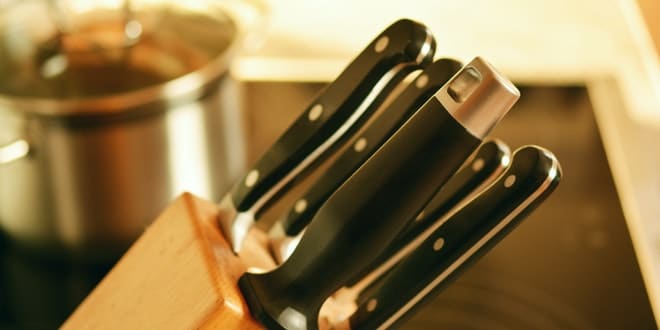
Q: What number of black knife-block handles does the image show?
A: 5